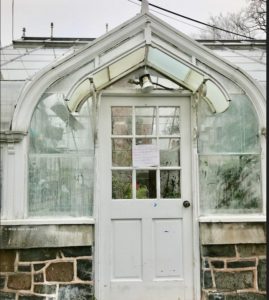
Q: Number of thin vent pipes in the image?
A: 3